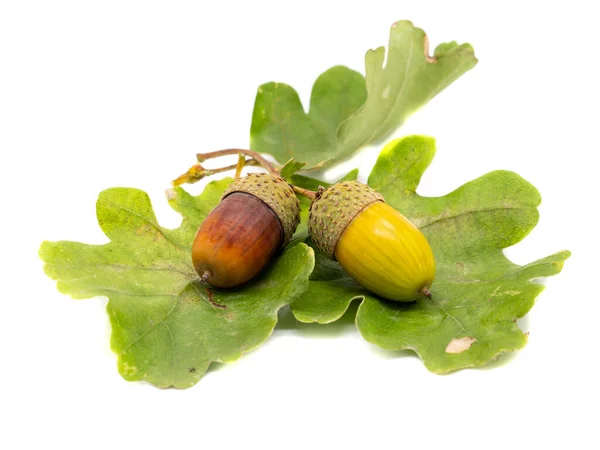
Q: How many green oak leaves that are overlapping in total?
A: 3